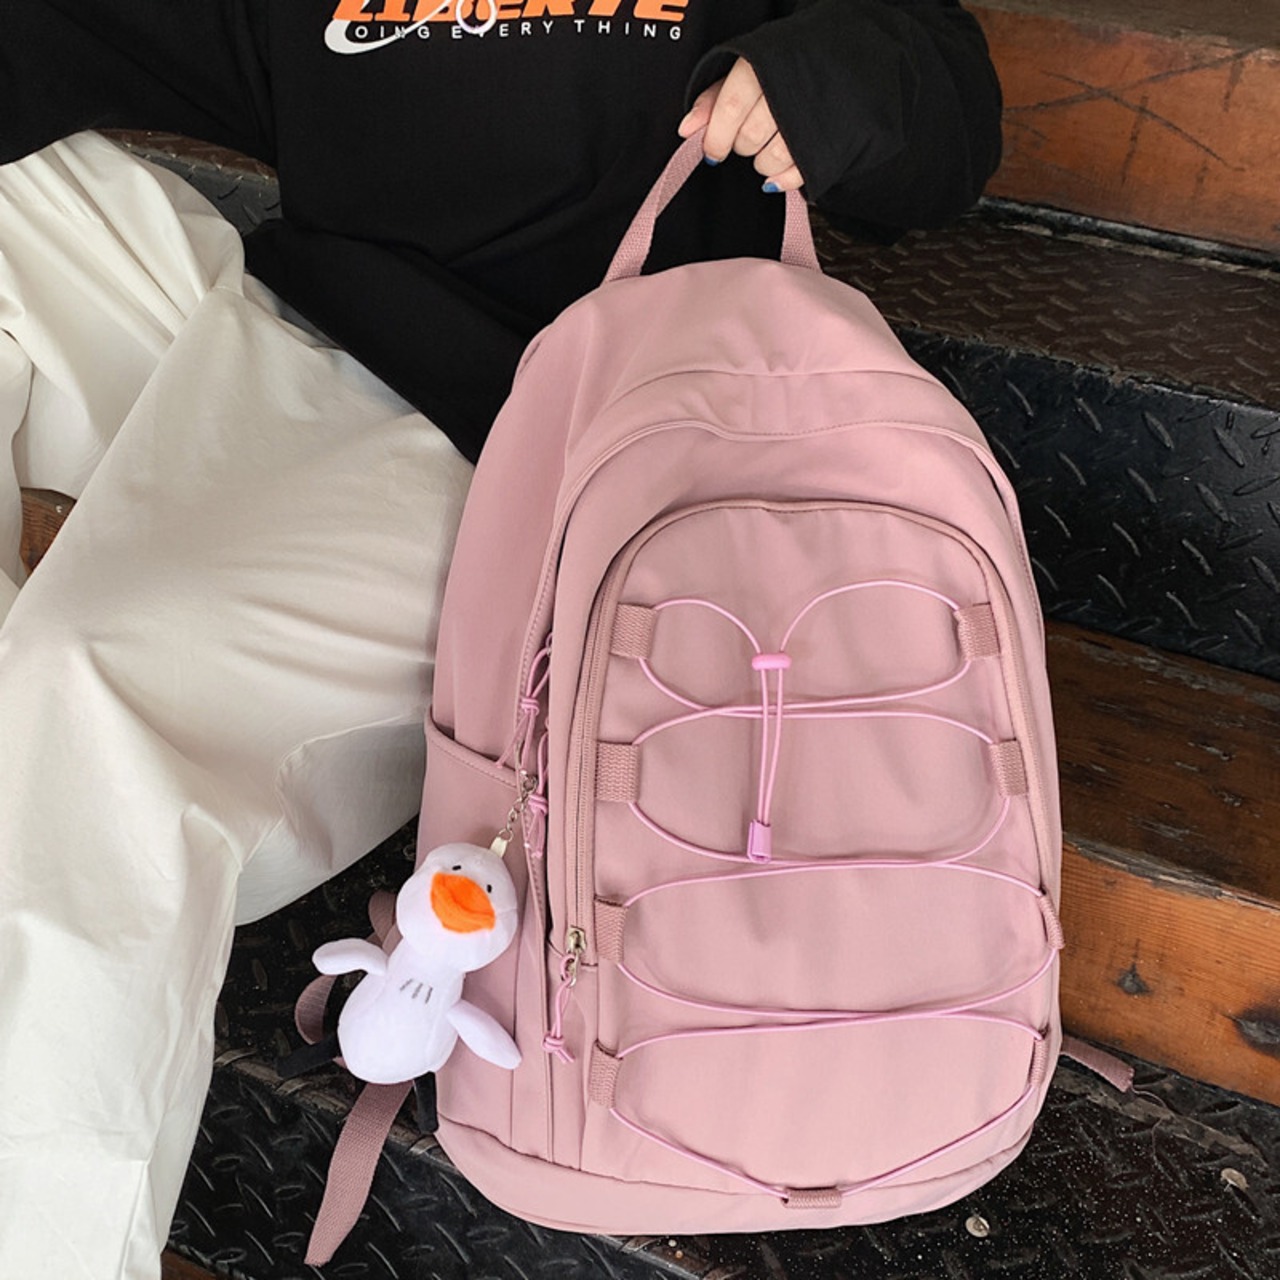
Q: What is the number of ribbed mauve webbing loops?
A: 9